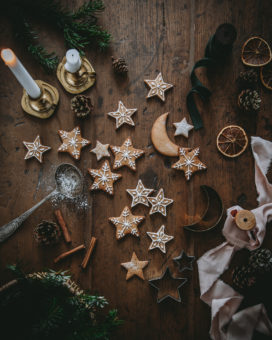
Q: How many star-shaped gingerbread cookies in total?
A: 14